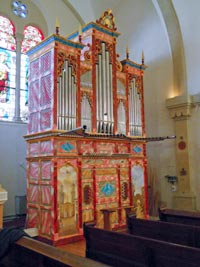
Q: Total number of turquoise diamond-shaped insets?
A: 3